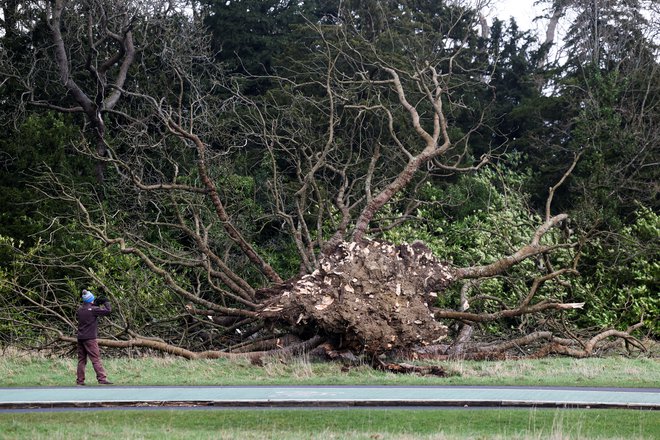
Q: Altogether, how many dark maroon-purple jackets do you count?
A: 1